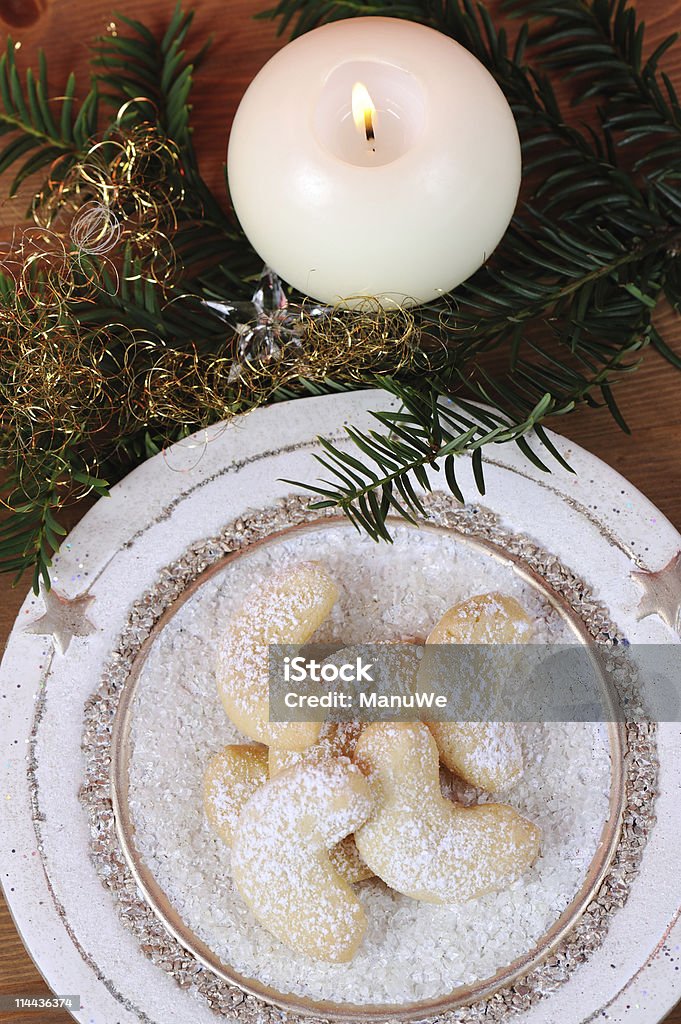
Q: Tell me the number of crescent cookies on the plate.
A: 6